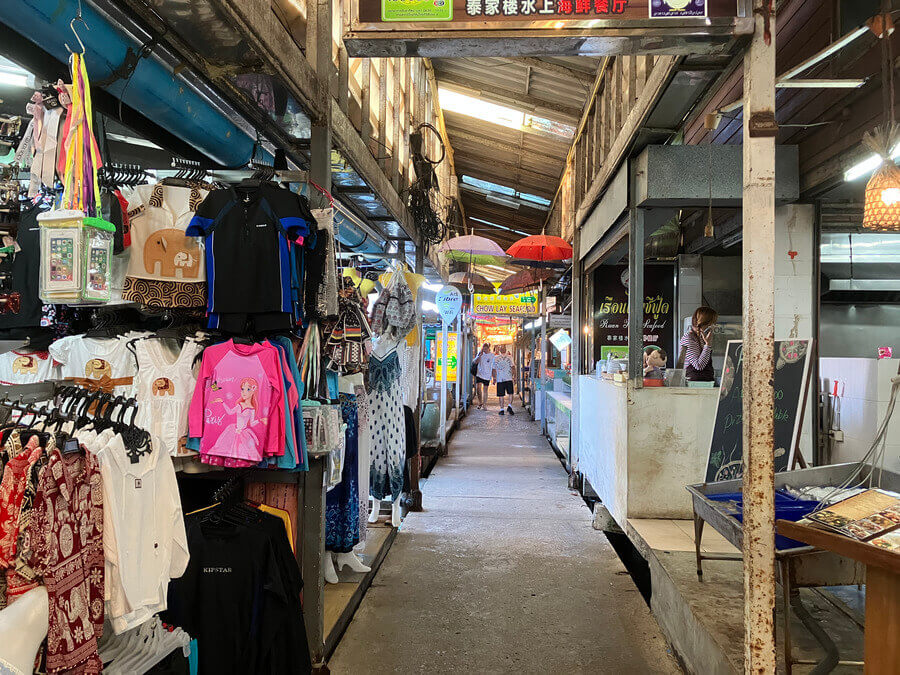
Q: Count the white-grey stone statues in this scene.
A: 0